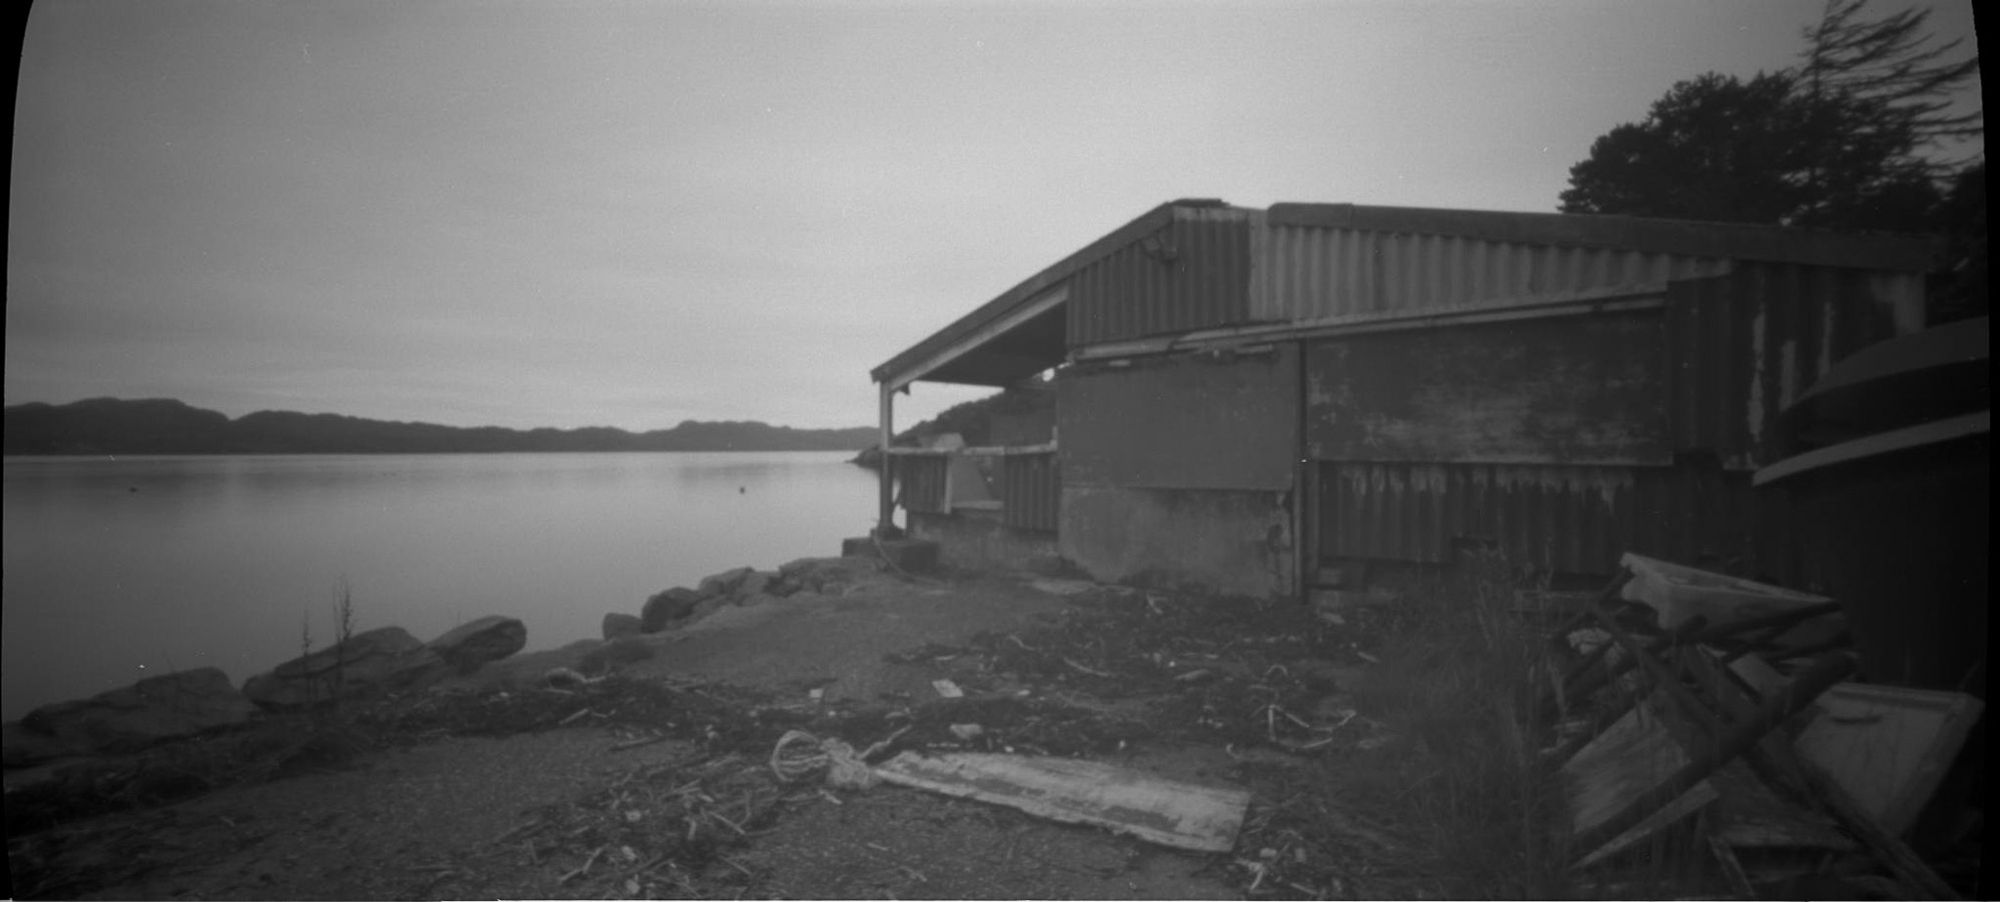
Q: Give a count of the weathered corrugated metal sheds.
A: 1